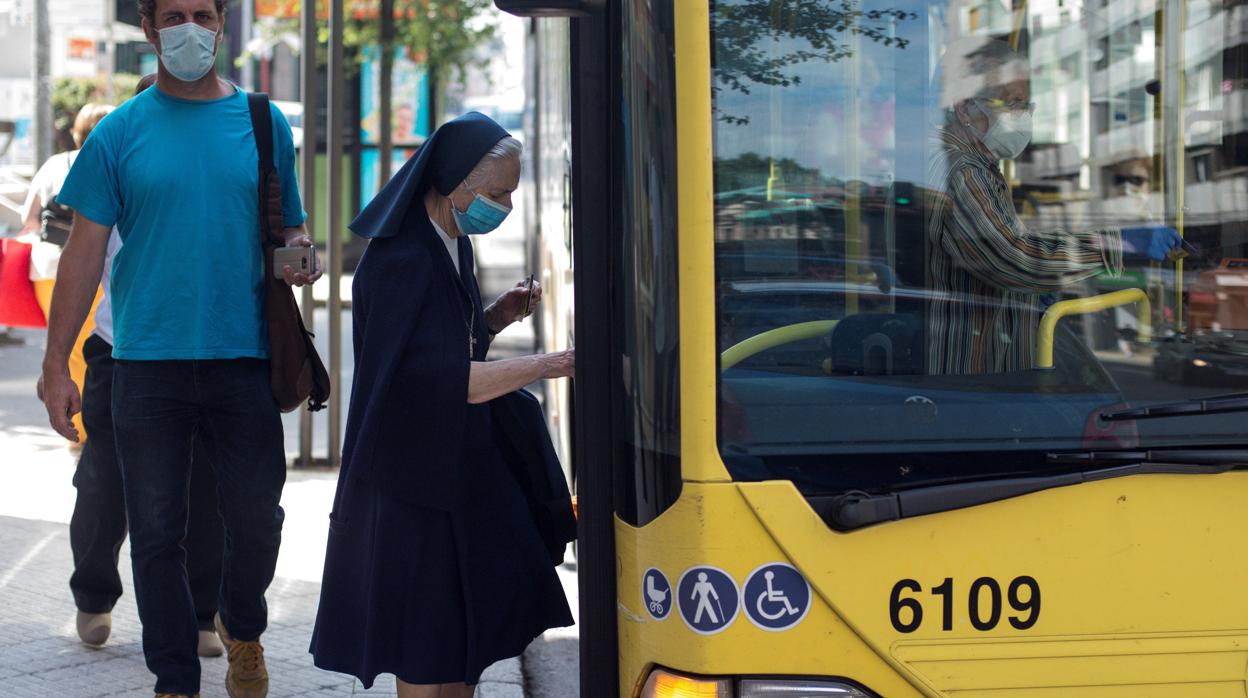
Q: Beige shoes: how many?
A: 2